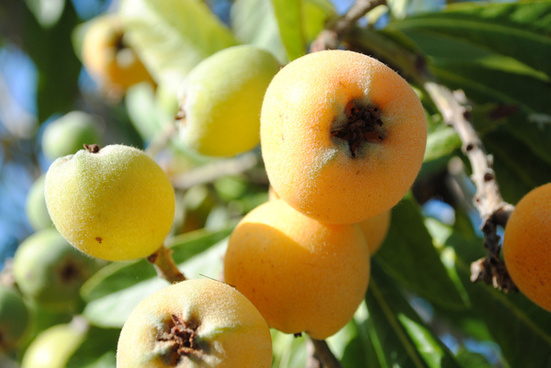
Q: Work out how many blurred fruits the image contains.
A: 6